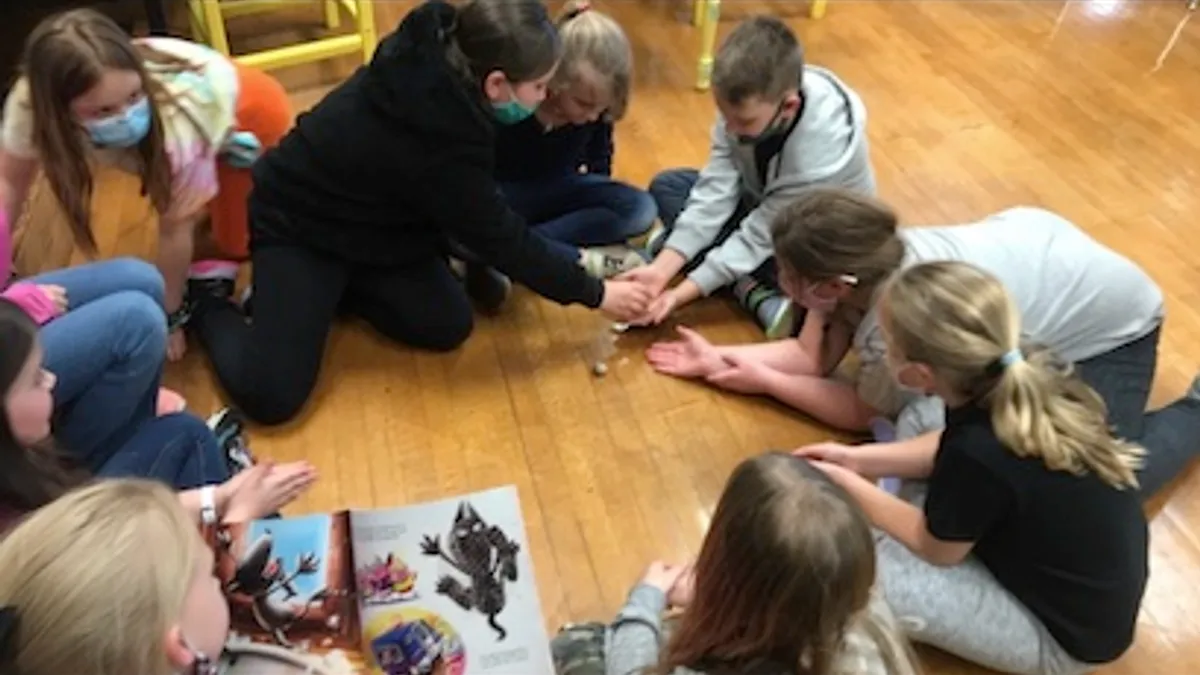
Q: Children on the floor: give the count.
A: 10